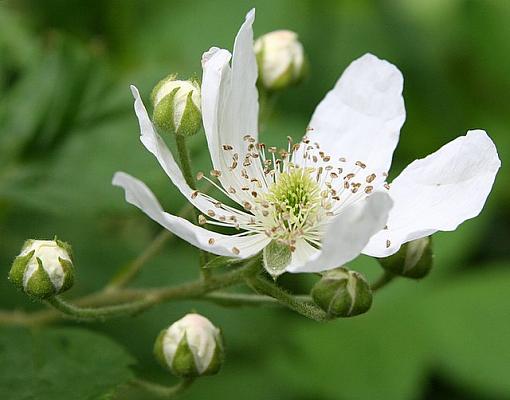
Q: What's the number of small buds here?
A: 6